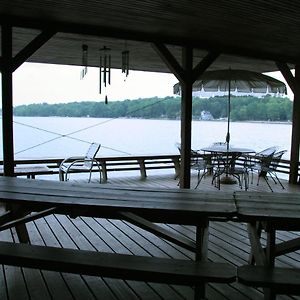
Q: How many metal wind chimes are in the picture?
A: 3